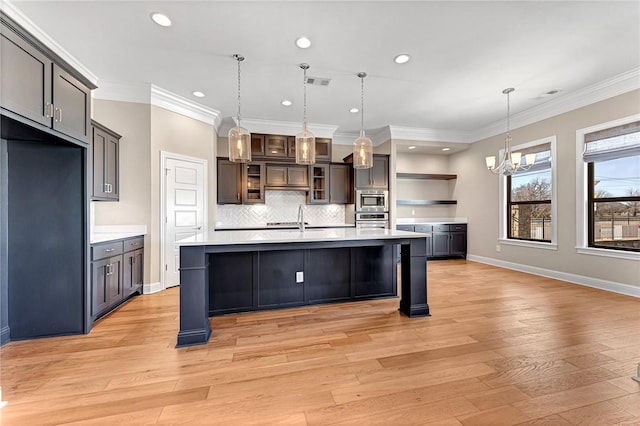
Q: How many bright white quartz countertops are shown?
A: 4